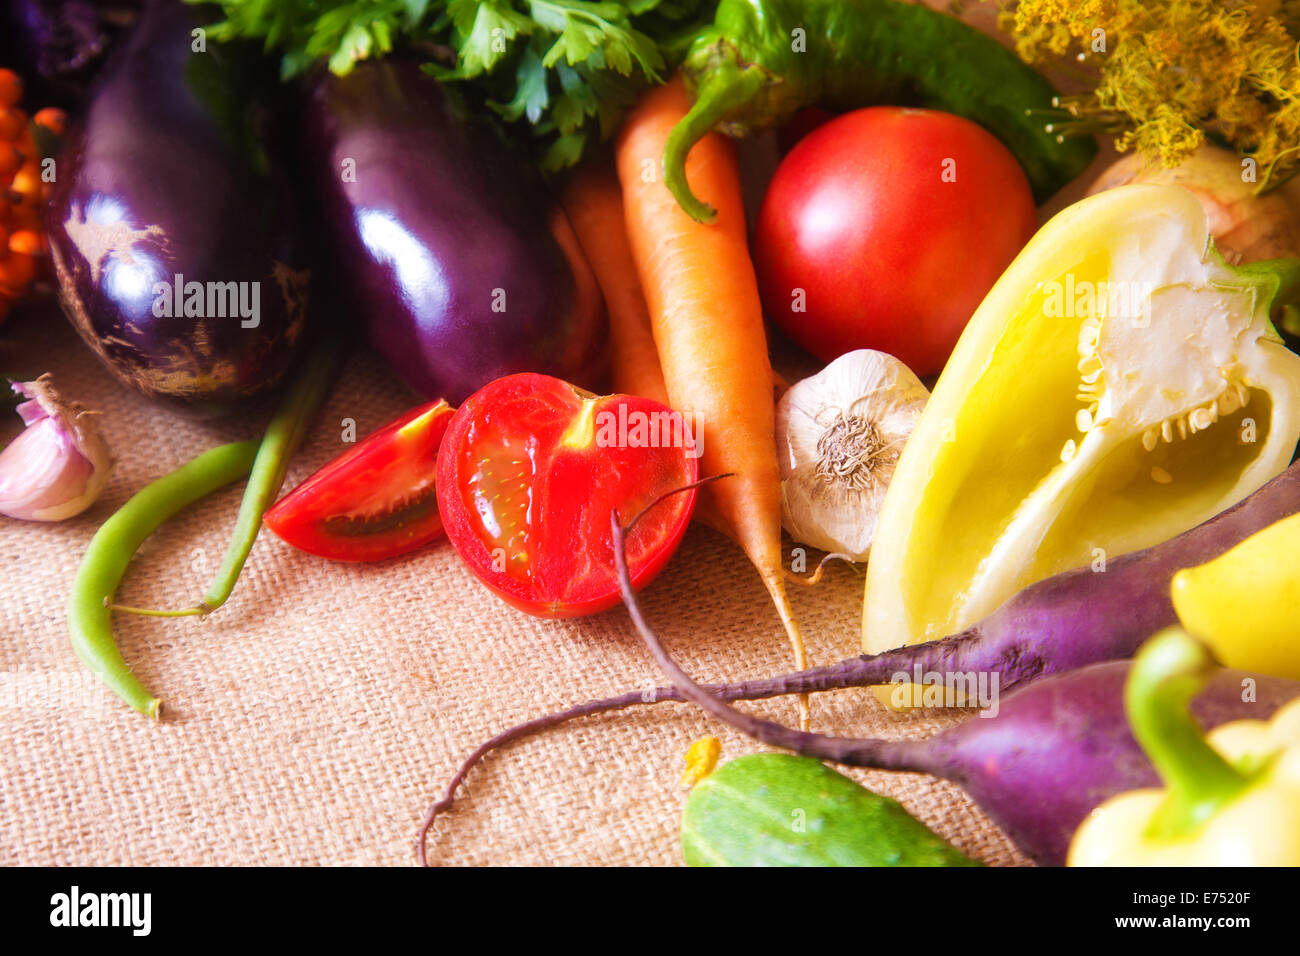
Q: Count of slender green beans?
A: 2